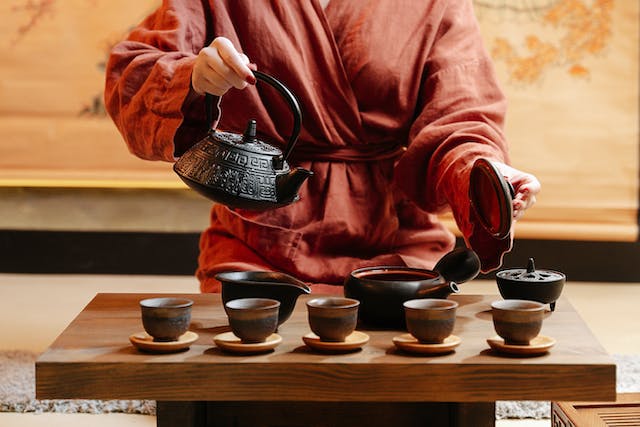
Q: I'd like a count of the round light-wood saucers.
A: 5